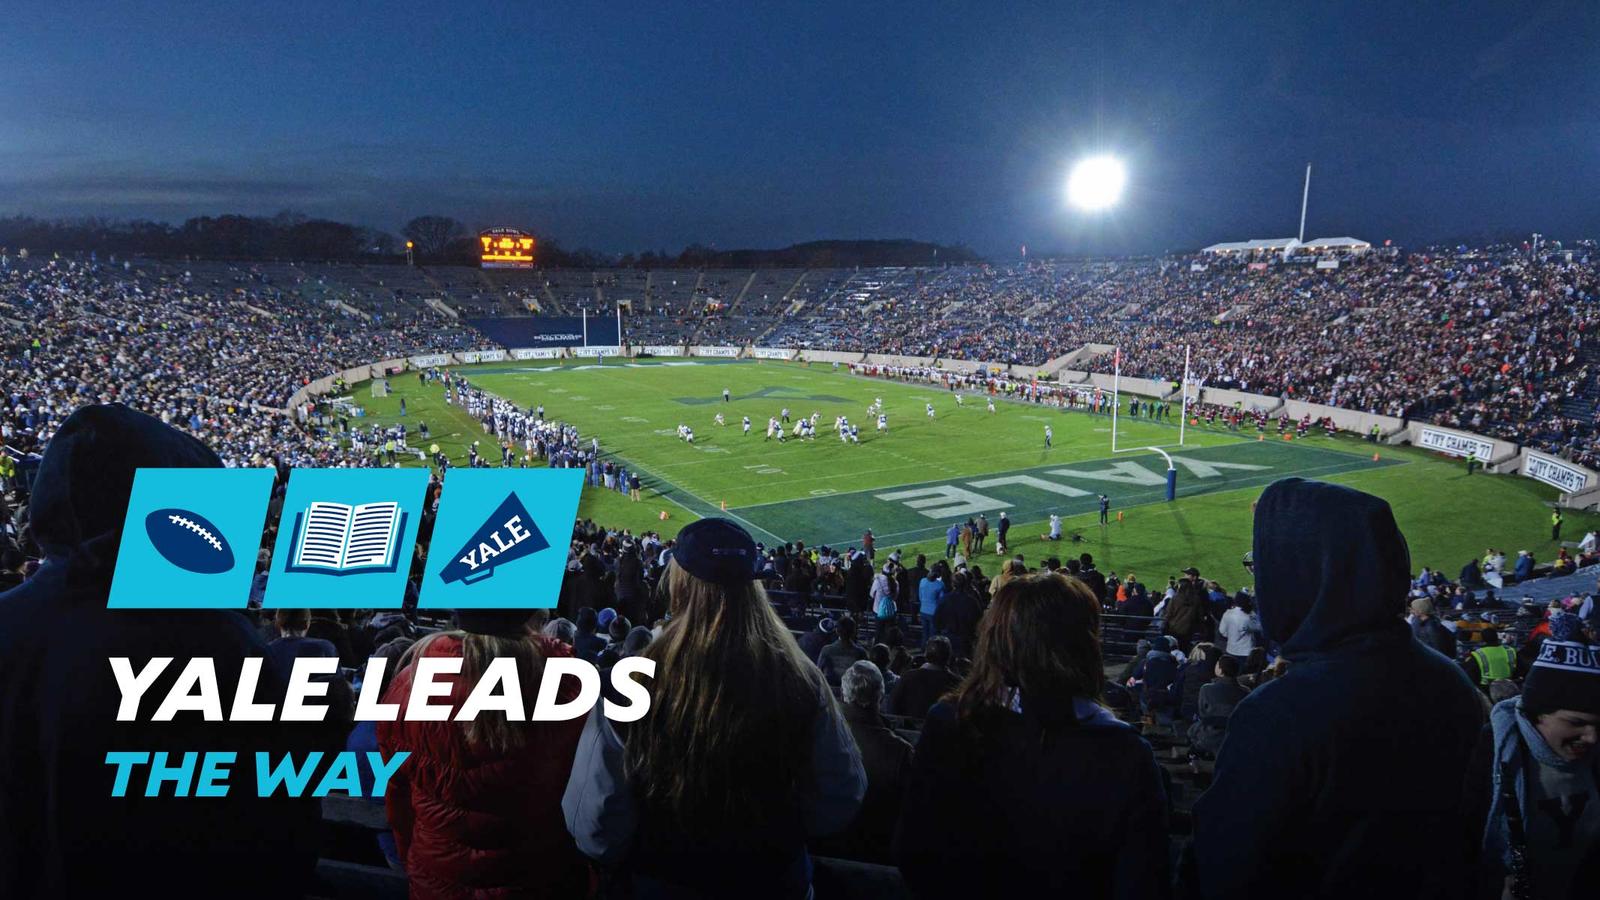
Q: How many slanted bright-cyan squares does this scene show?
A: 3